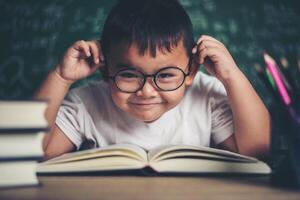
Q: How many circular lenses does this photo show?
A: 2